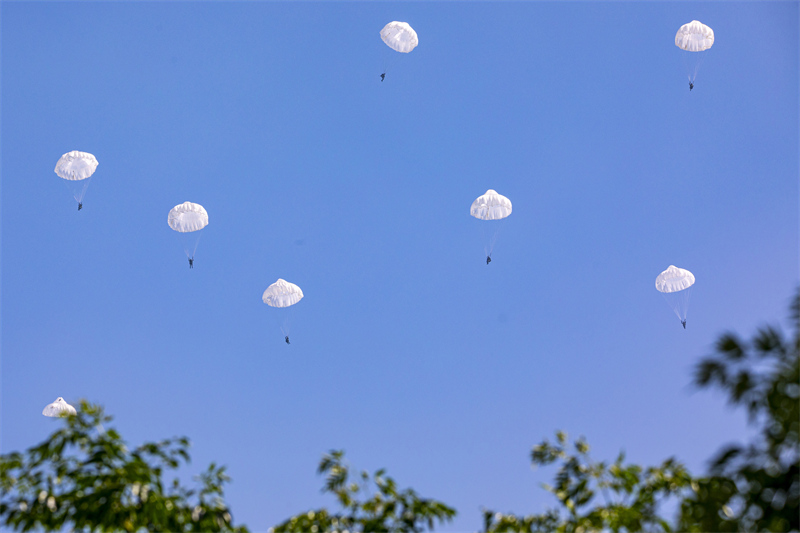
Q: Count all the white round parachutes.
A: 8